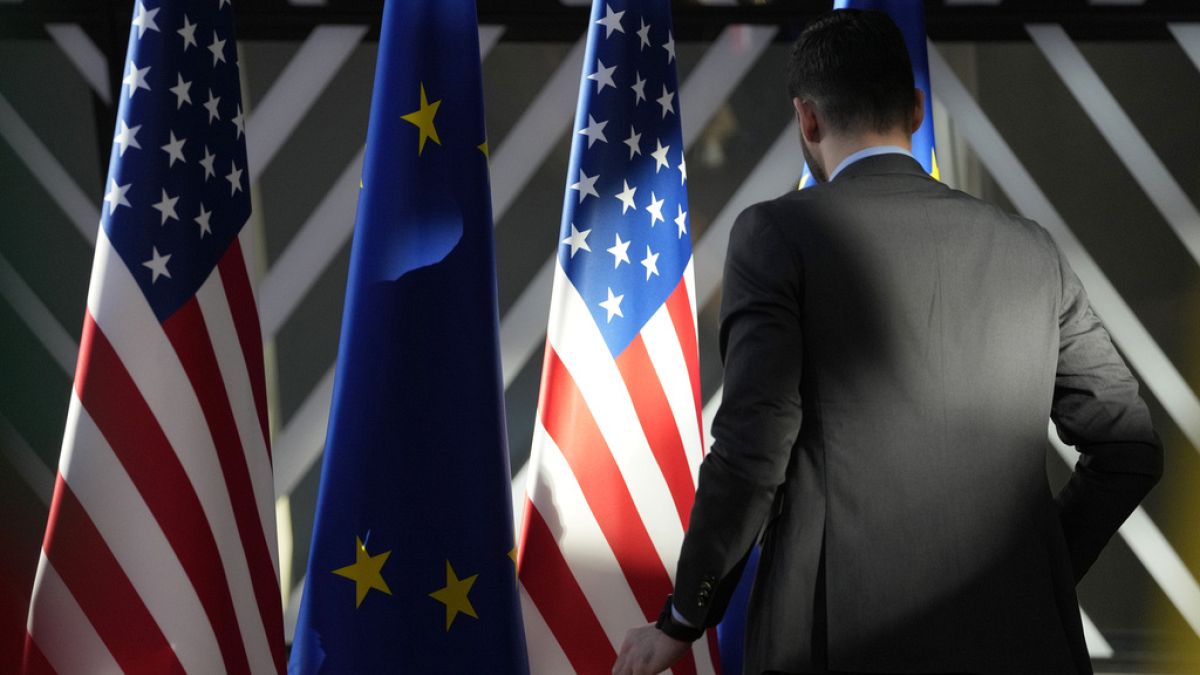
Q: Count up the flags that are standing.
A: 4